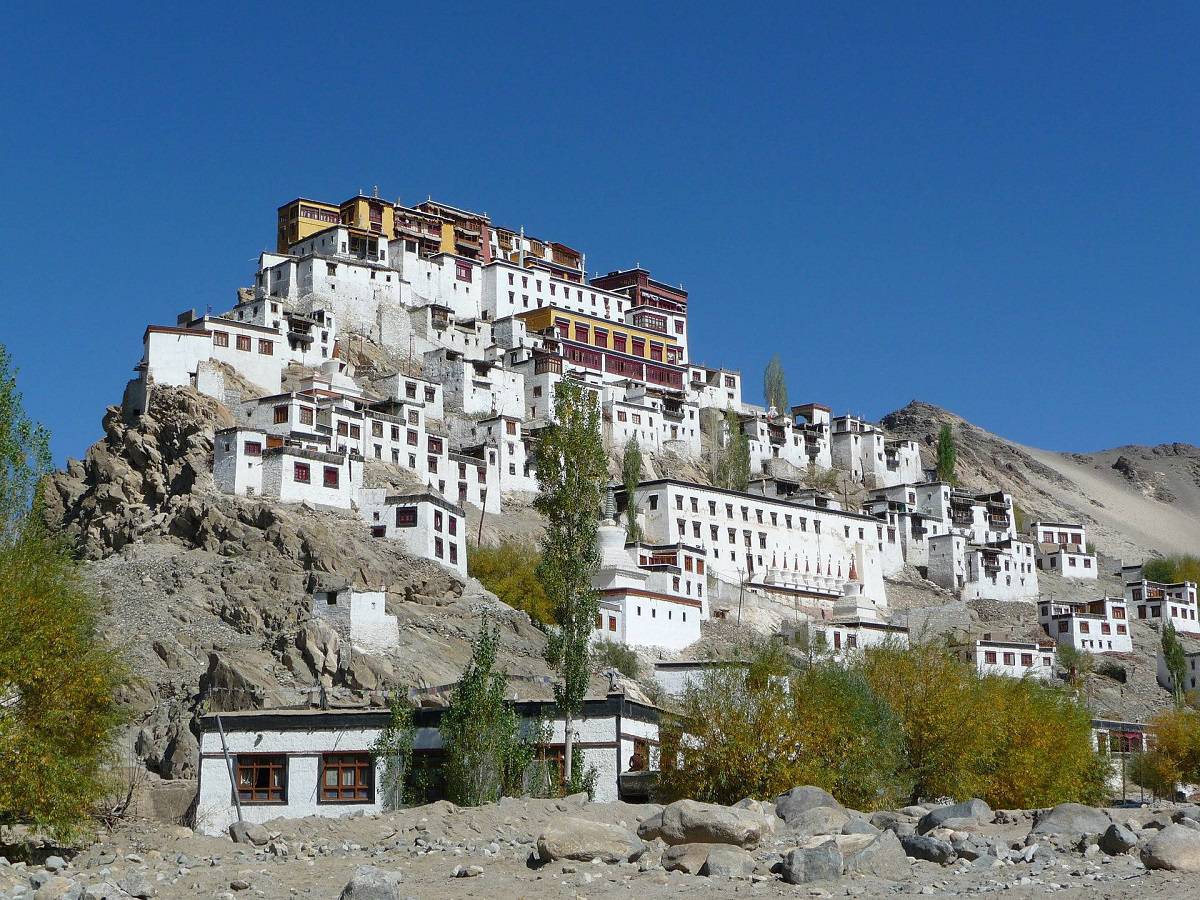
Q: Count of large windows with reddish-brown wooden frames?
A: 2